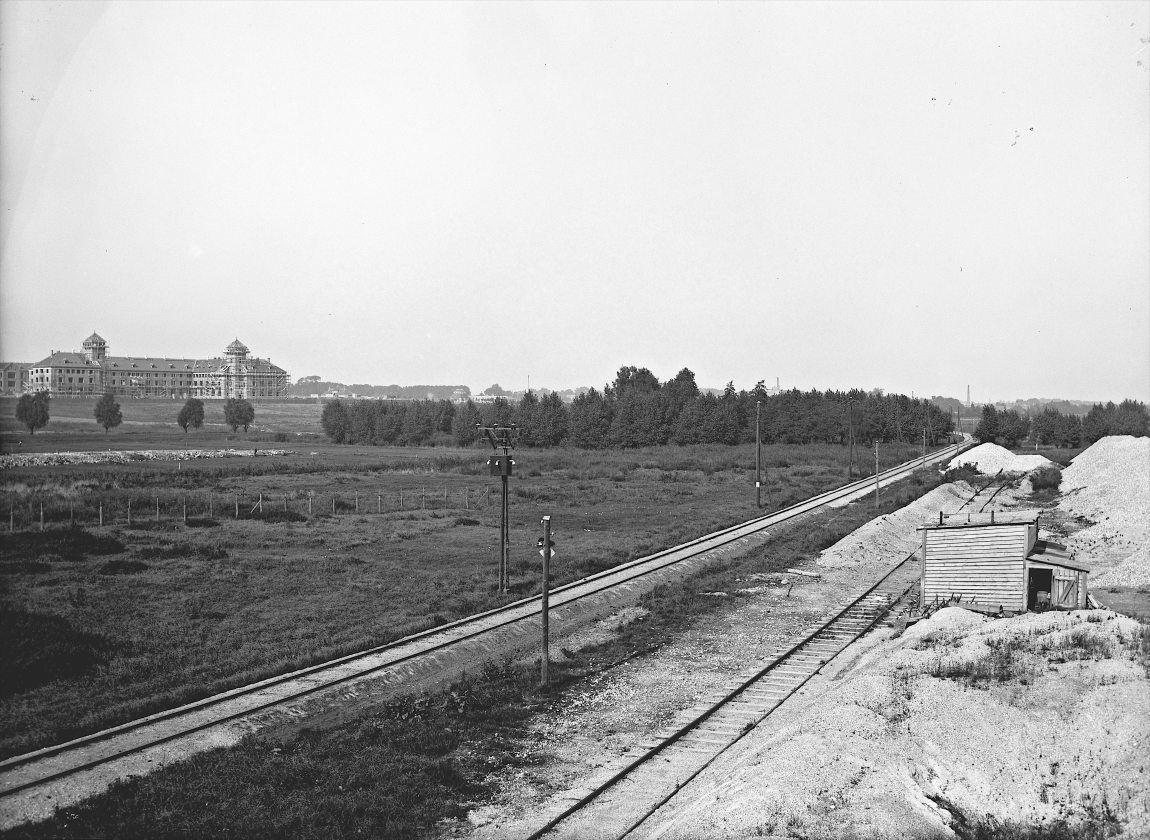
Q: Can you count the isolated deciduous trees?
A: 4